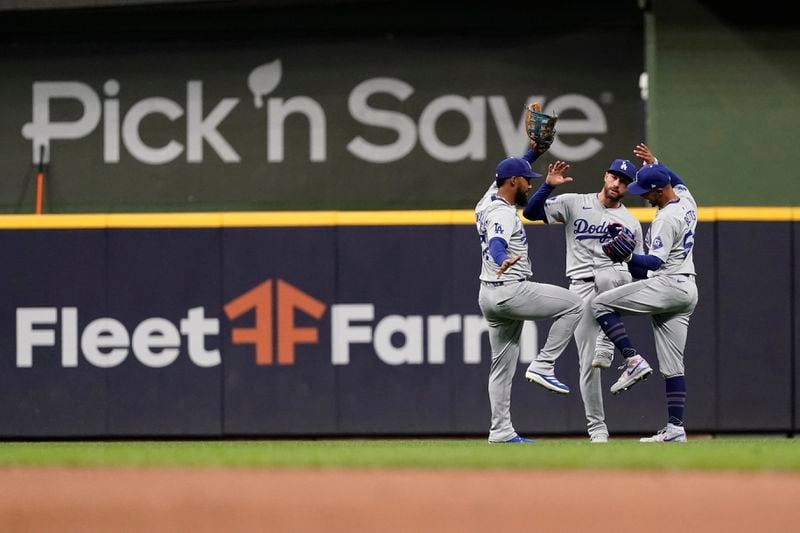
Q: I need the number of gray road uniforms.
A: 3